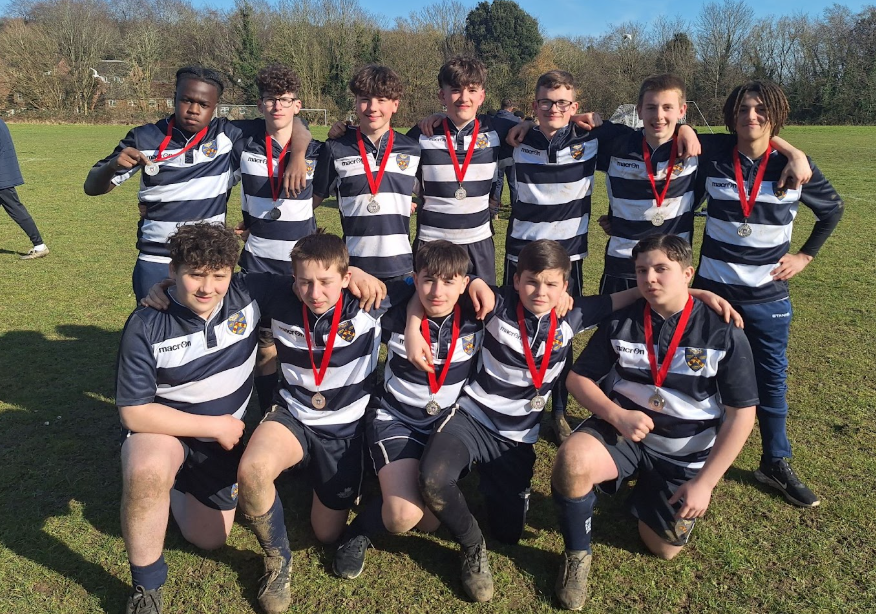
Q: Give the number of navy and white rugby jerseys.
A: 12